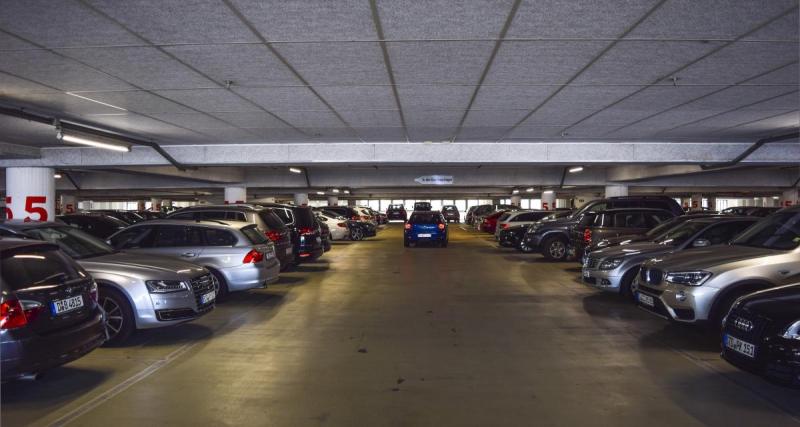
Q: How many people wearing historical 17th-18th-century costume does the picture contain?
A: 0